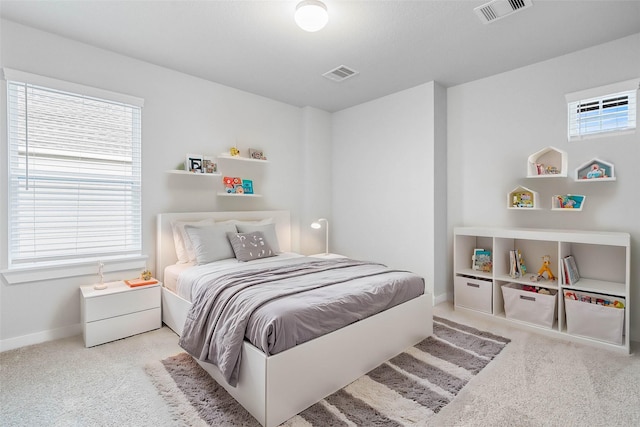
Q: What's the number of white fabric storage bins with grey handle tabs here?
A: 2